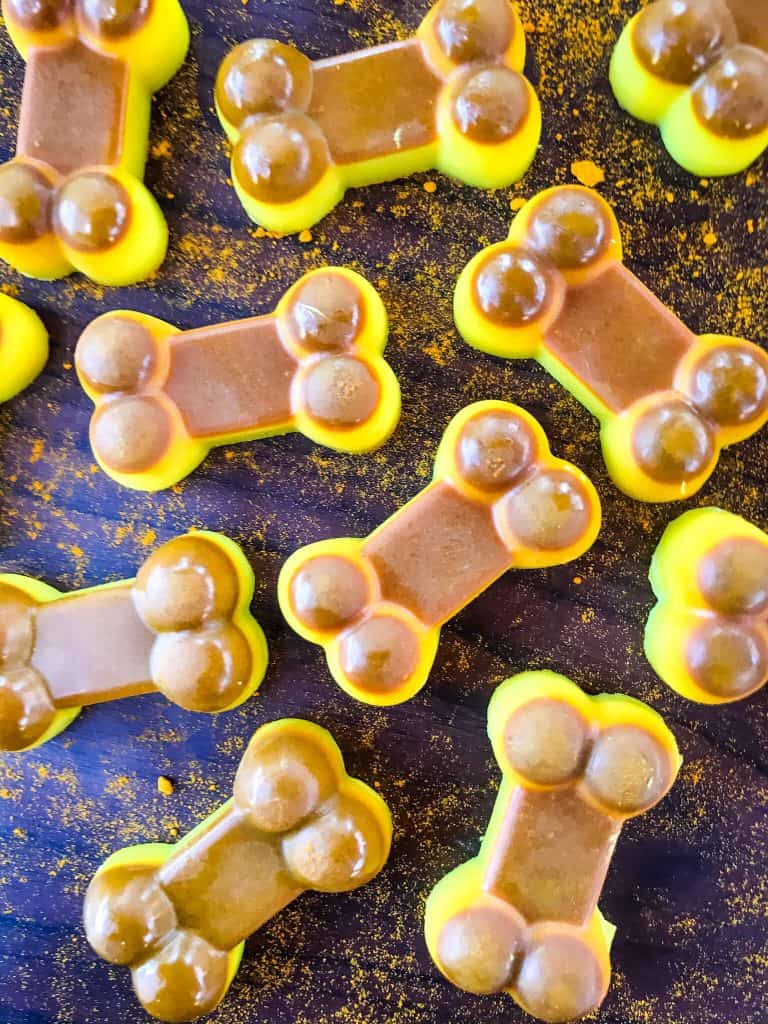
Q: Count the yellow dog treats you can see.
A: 11